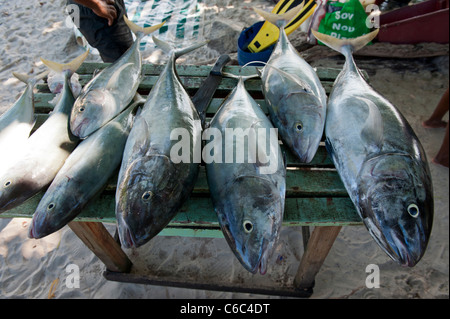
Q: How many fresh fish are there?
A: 8